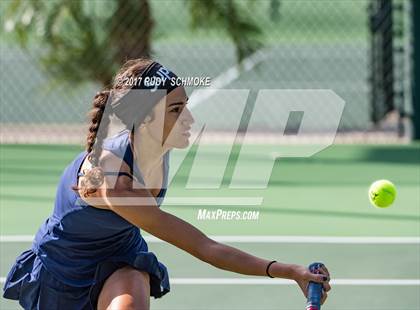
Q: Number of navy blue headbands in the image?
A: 1